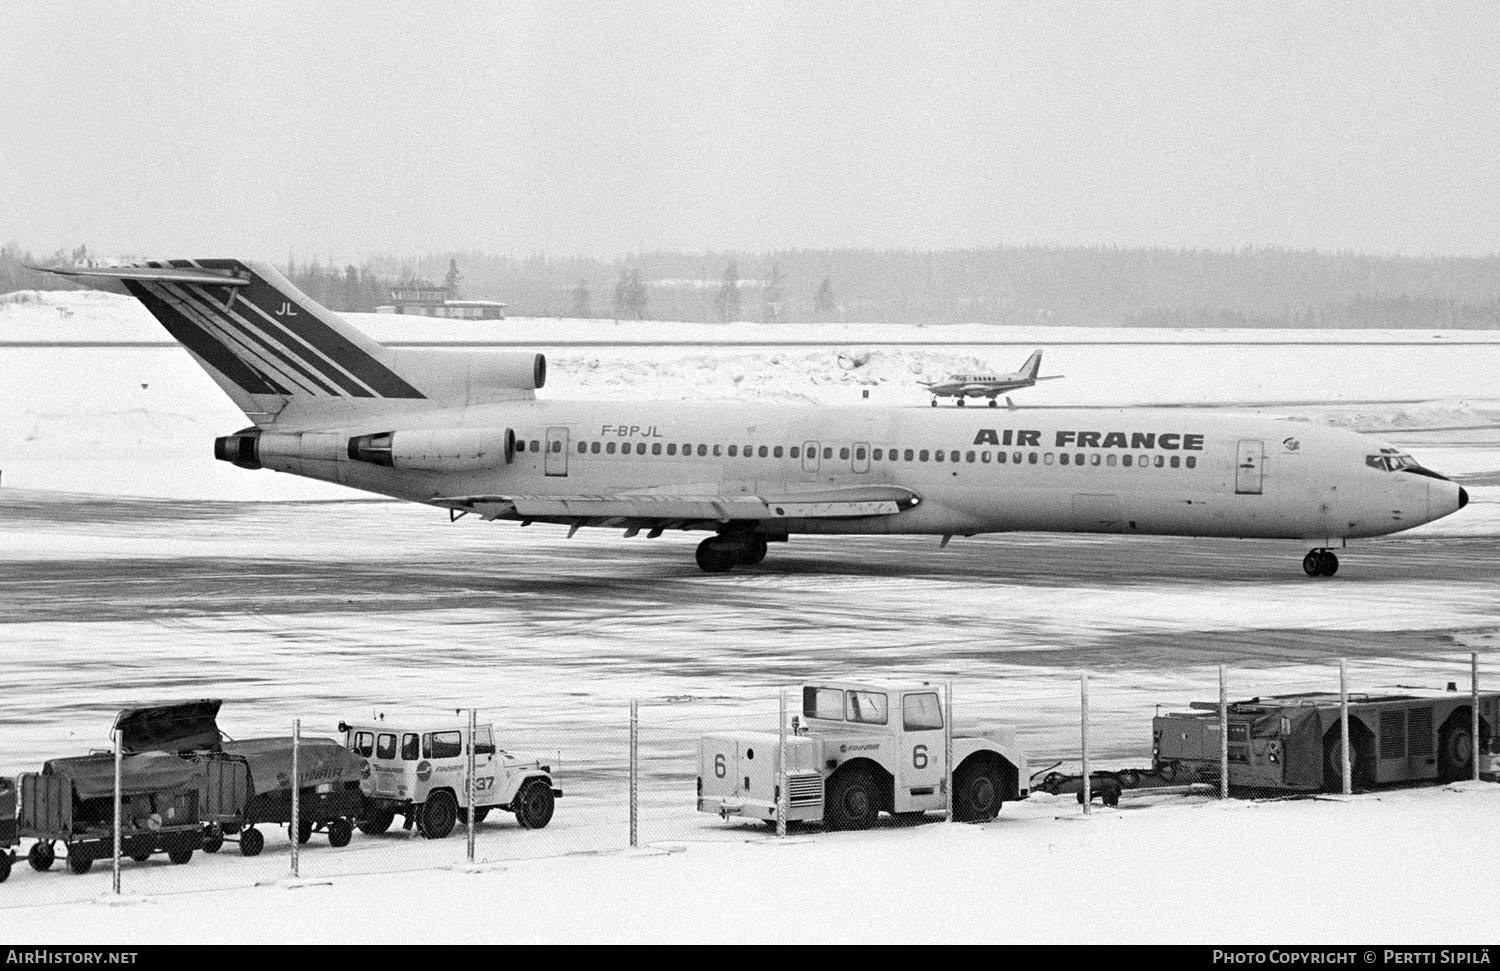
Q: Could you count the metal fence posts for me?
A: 10